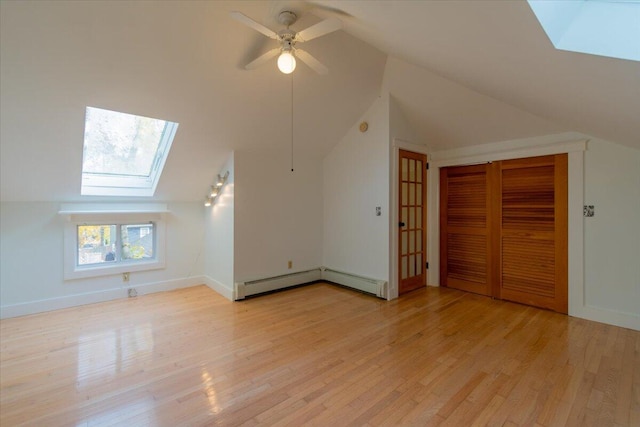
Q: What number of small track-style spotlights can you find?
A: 3